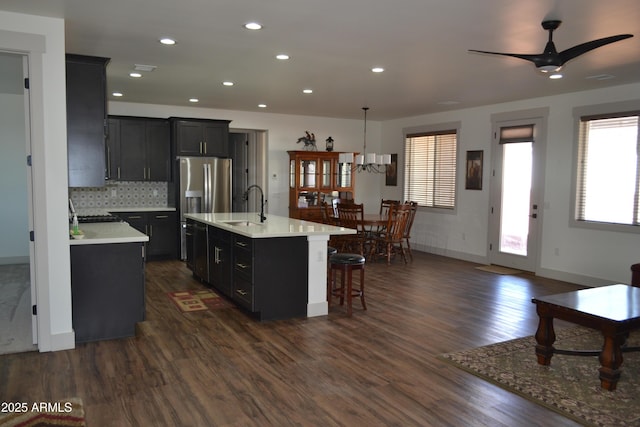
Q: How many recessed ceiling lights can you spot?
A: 11